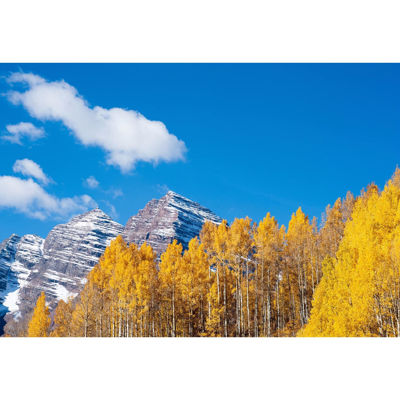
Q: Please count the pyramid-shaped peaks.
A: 2